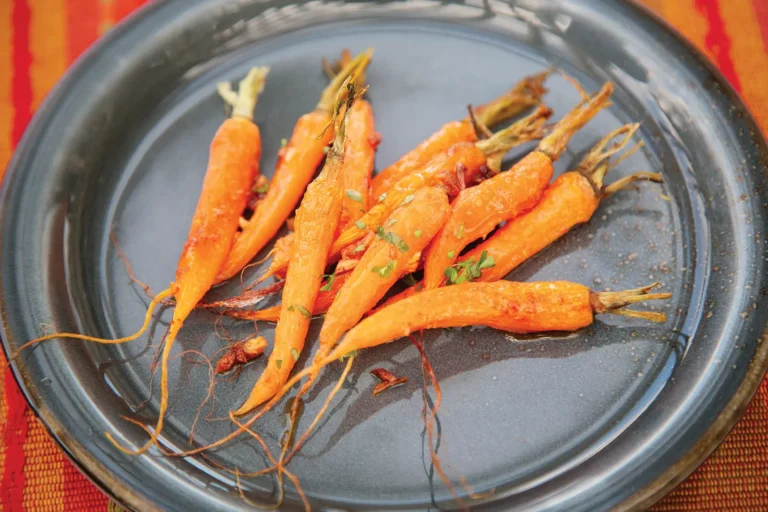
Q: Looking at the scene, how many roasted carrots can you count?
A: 10